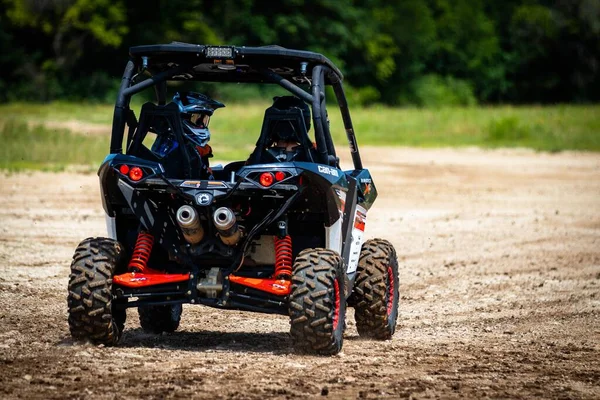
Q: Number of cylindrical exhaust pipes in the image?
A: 2